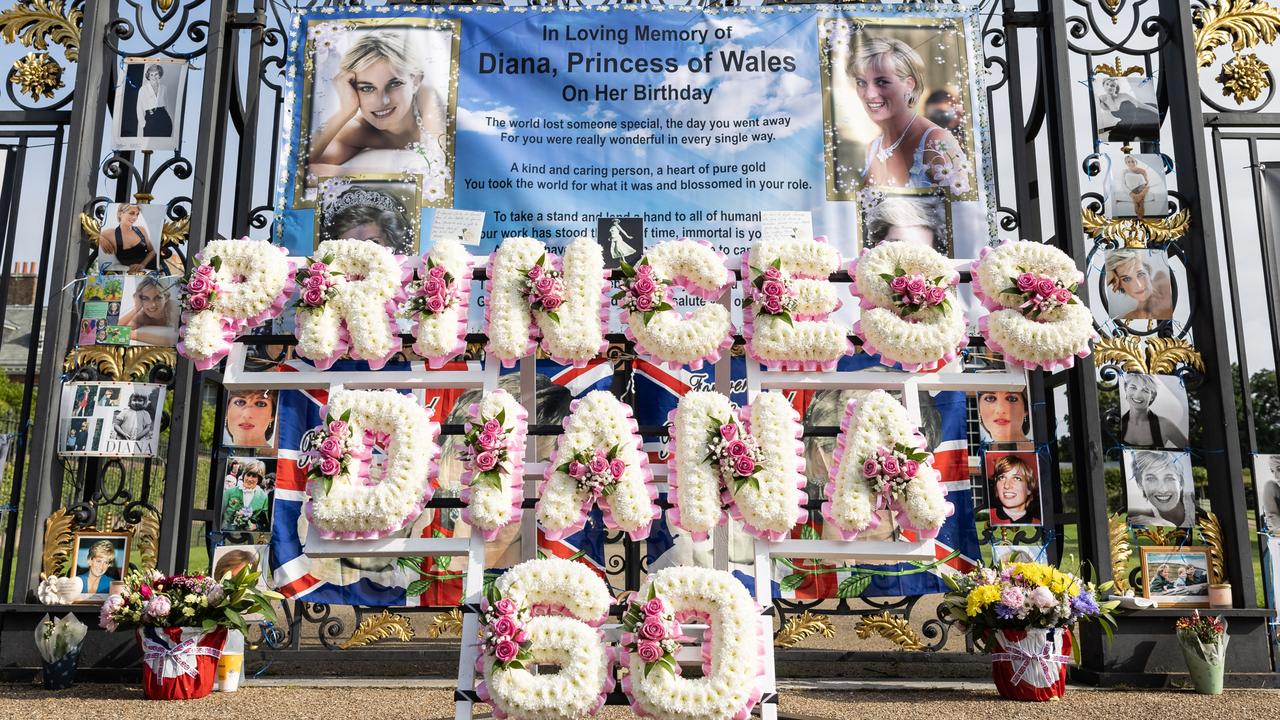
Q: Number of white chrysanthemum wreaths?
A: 15